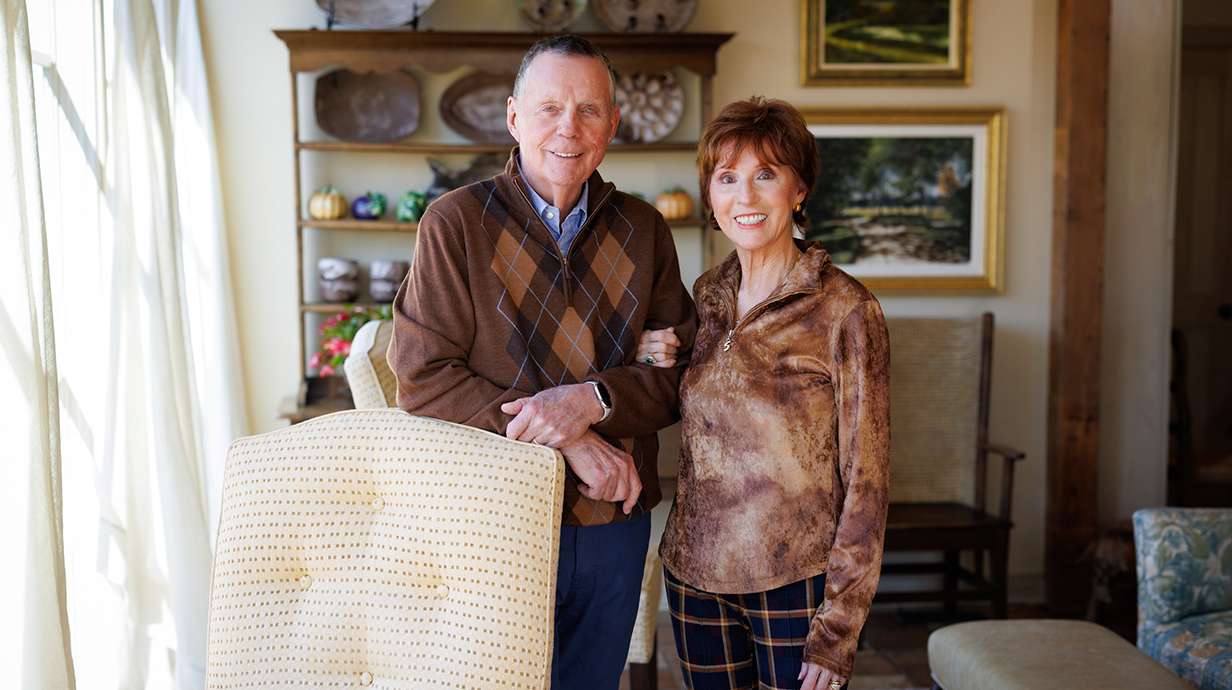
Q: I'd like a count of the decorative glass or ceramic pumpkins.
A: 4